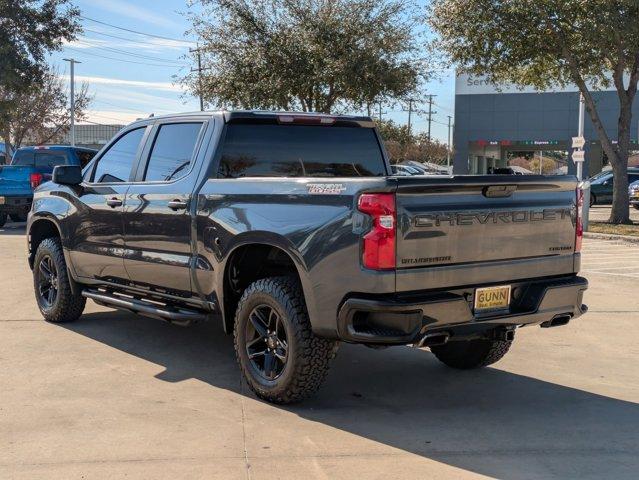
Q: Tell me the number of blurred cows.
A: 0